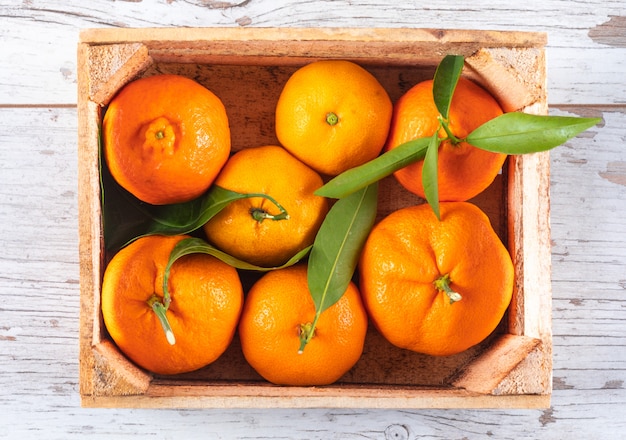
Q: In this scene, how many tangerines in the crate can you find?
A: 7